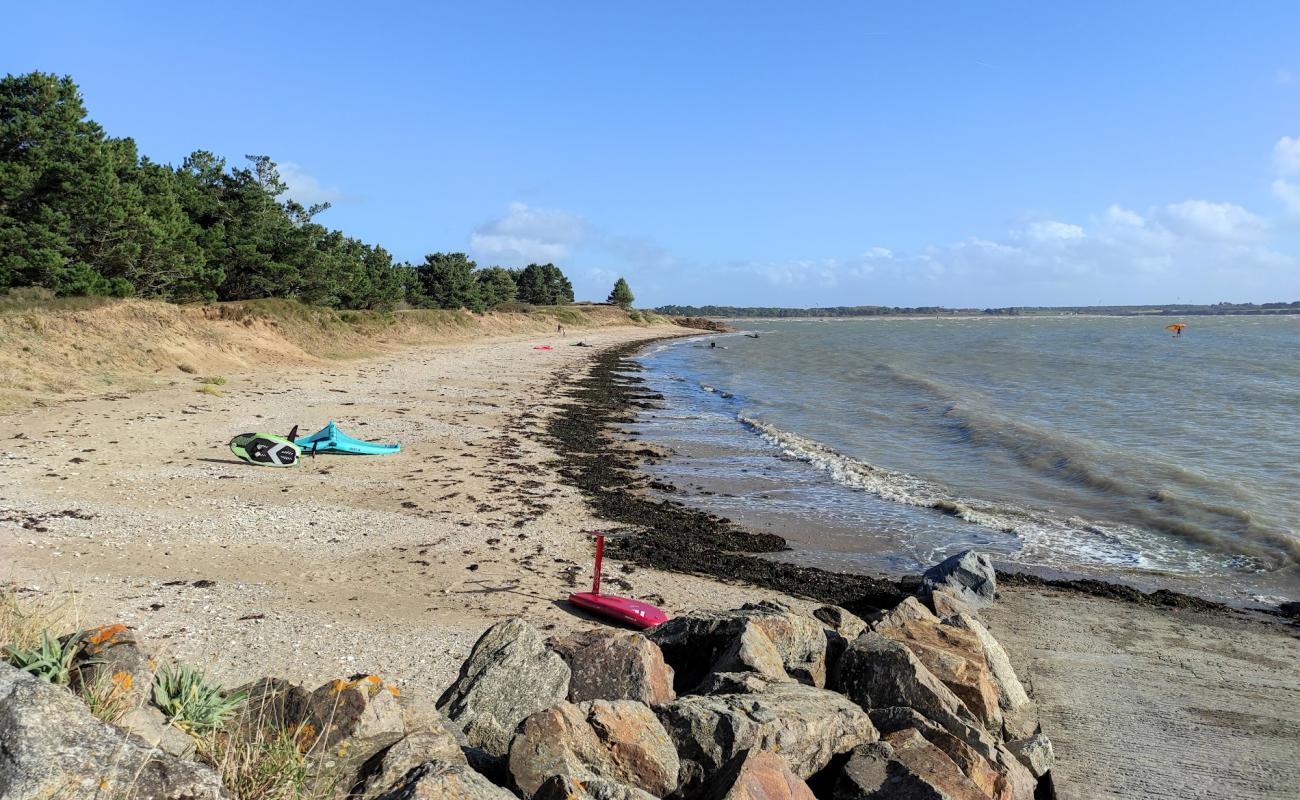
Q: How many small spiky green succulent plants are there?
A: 2